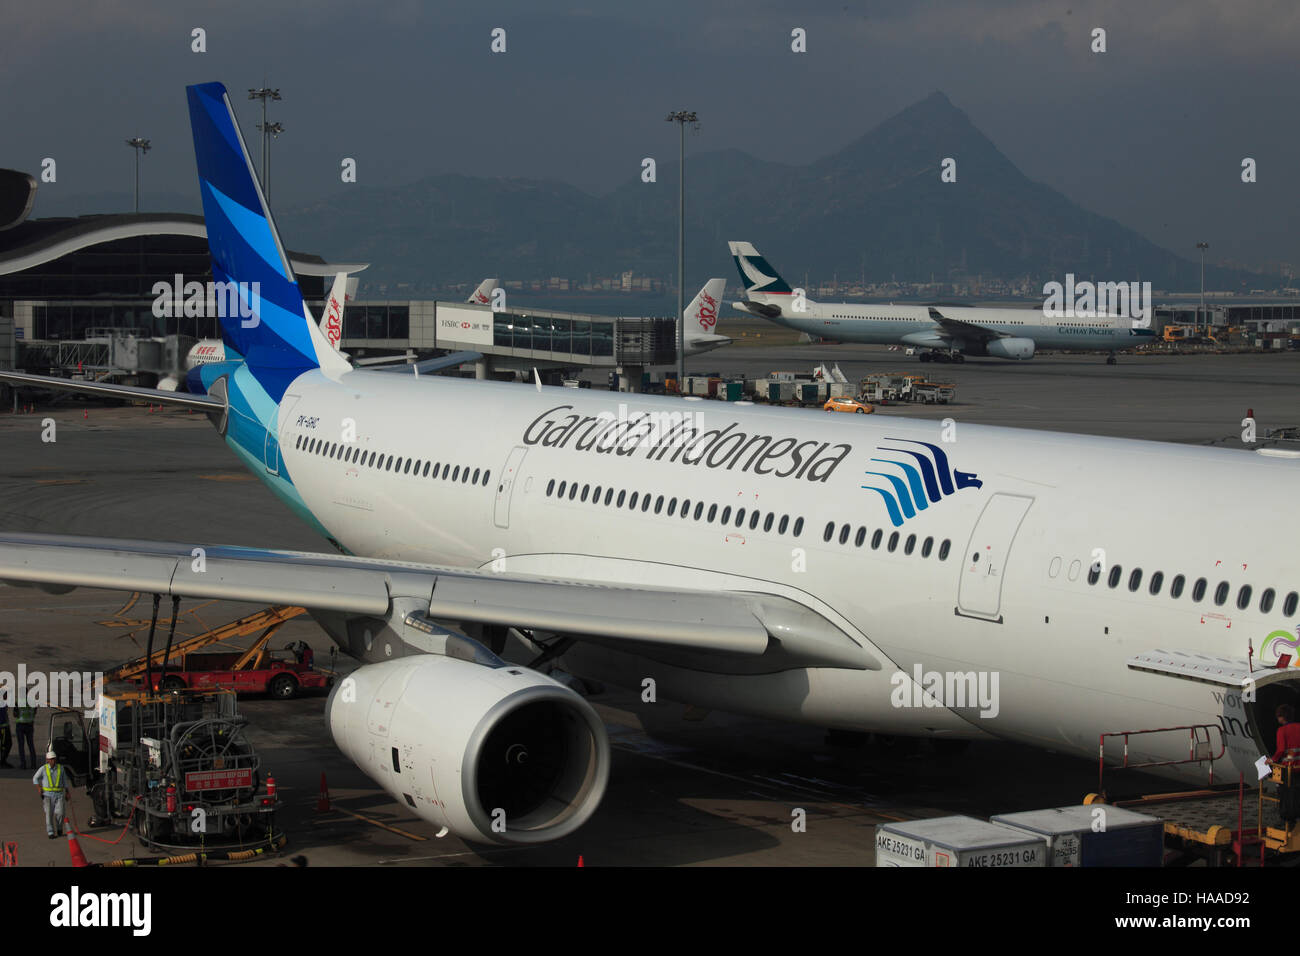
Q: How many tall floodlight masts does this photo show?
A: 5